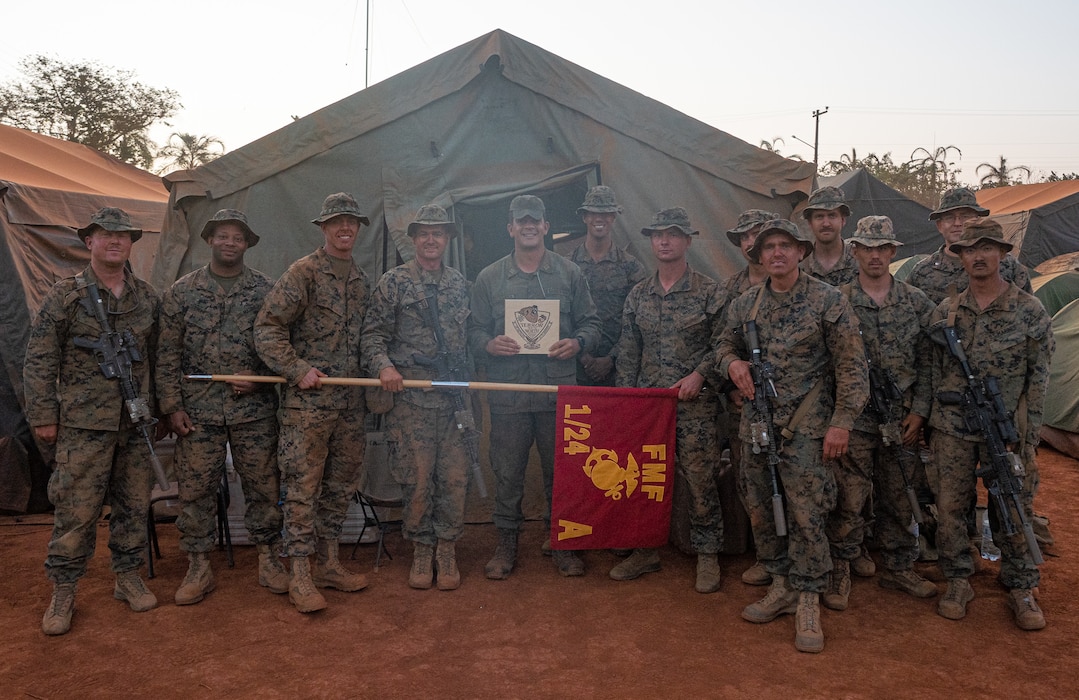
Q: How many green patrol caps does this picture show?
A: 1